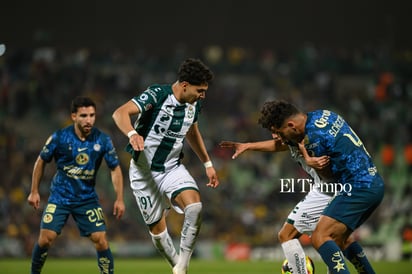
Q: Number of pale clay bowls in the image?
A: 0